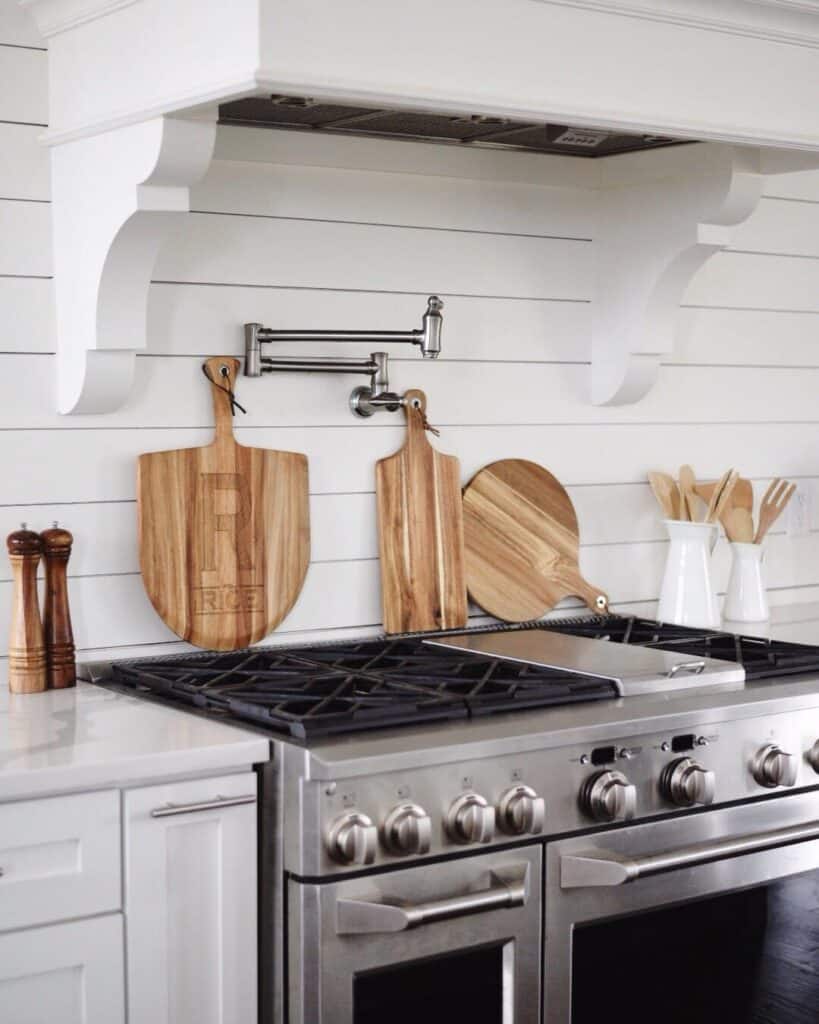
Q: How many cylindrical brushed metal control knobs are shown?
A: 8